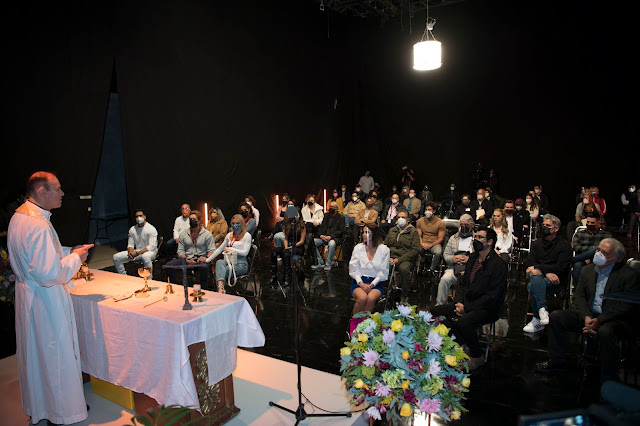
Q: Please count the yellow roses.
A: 11